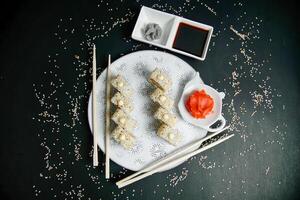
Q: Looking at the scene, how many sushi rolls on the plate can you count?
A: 8